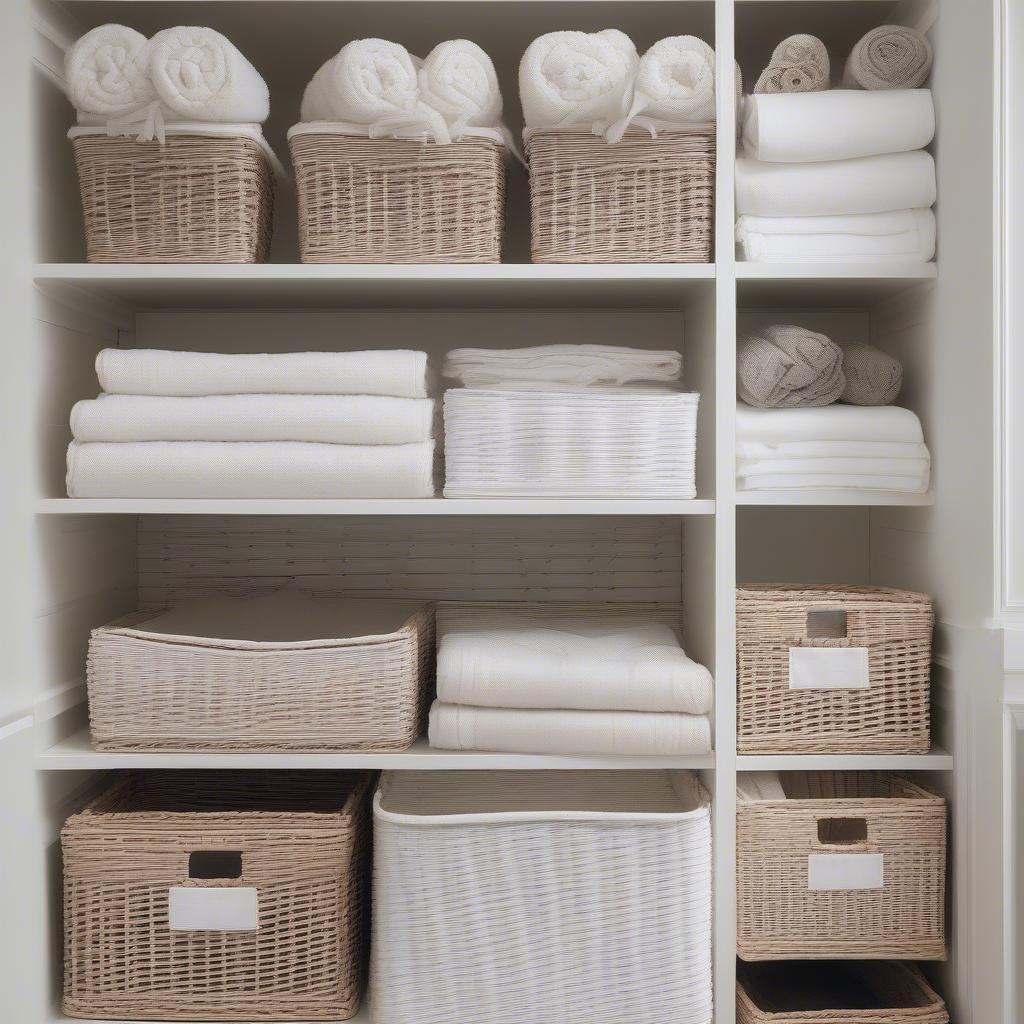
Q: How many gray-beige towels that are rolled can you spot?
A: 4